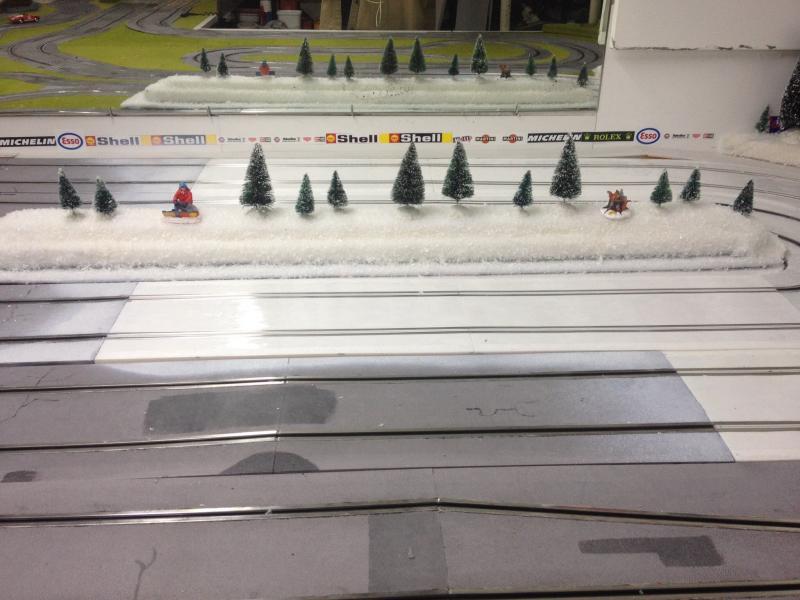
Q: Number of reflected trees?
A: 12